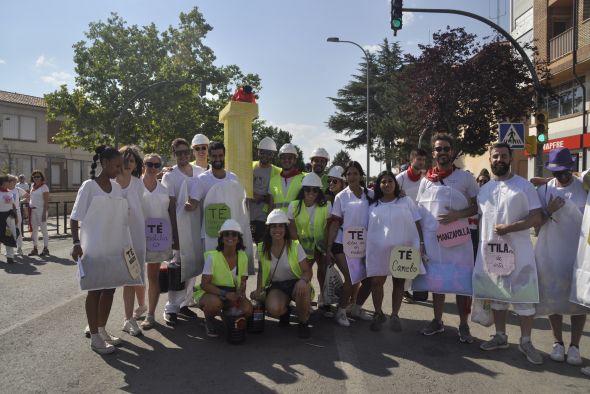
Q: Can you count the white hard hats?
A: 8